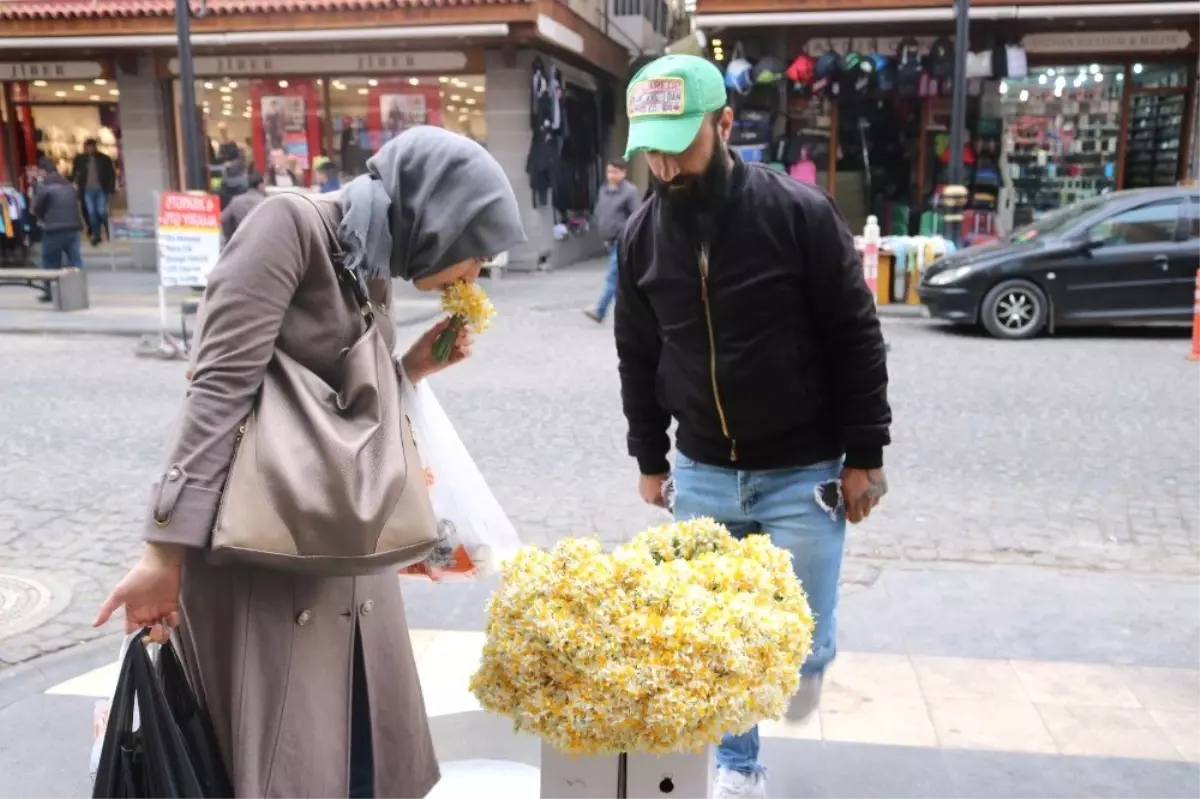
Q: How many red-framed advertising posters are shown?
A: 2